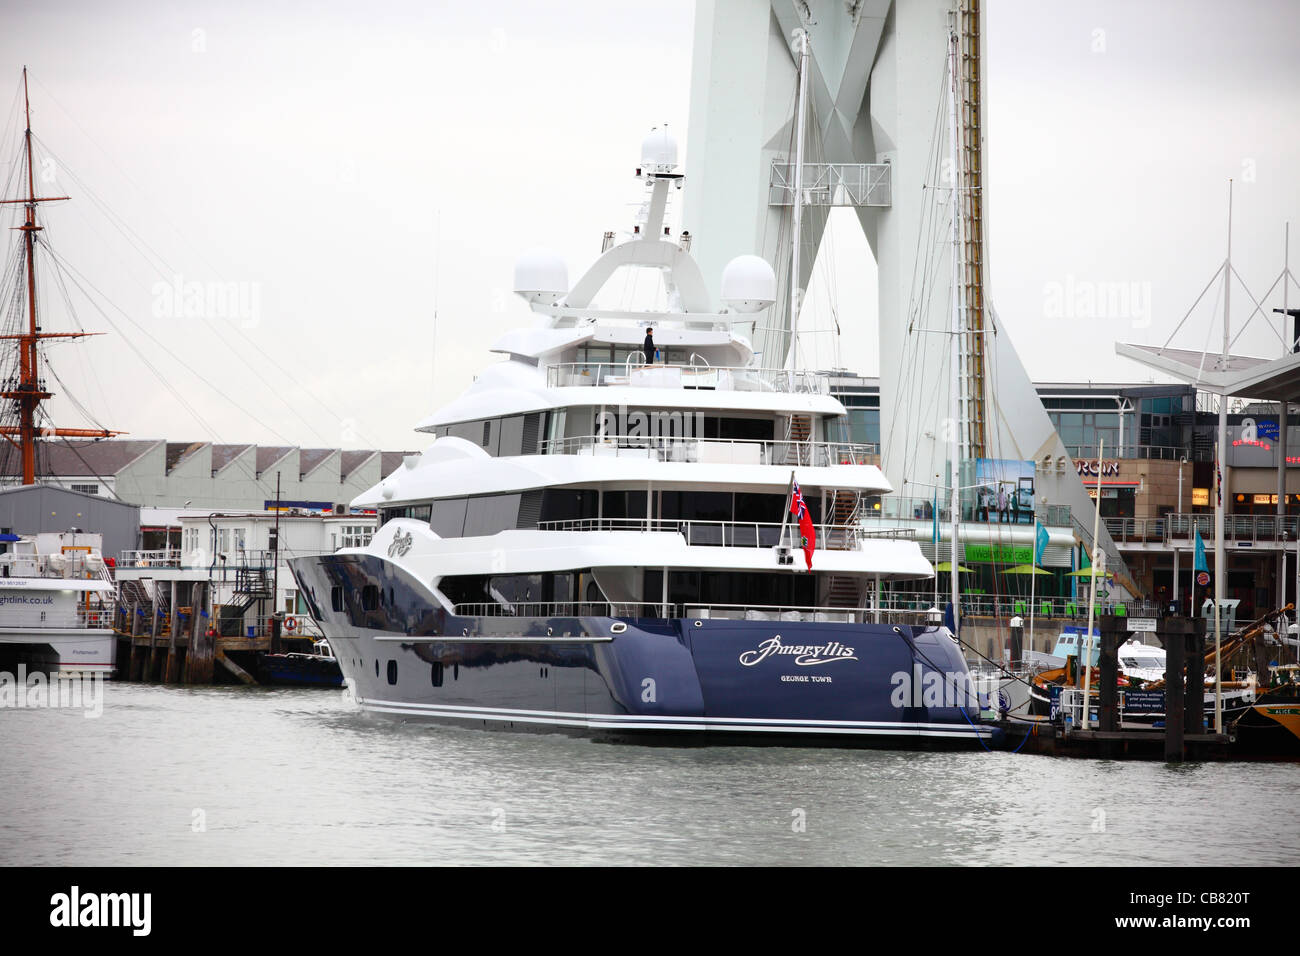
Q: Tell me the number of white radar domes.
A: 3